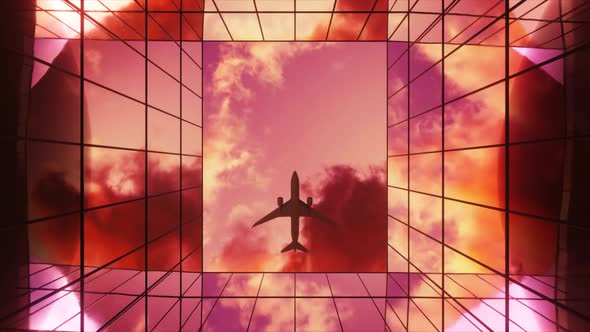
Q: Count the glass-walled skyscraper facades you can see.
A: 4